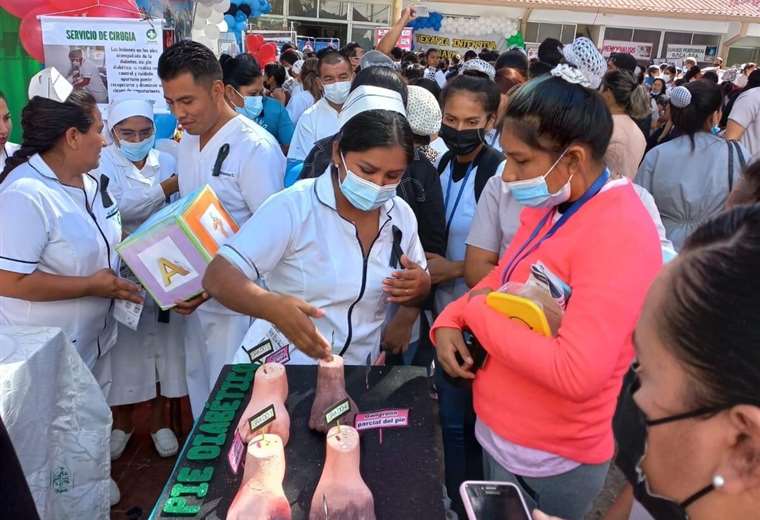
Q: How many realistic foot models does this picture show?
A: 4